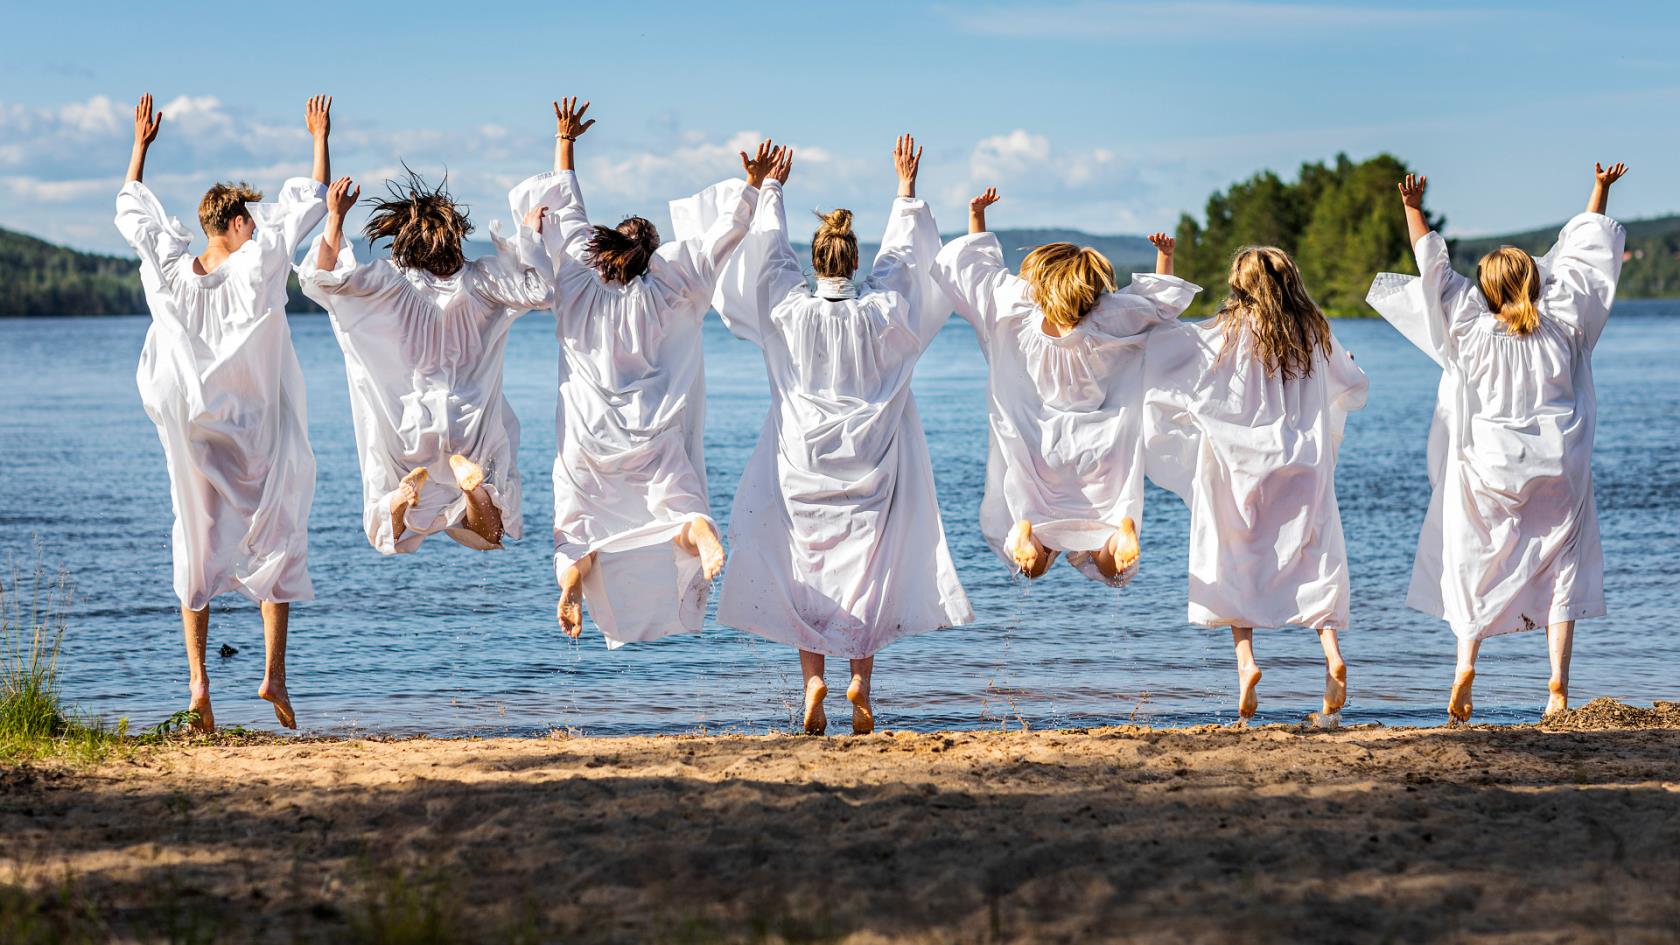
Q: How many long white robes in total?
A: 7